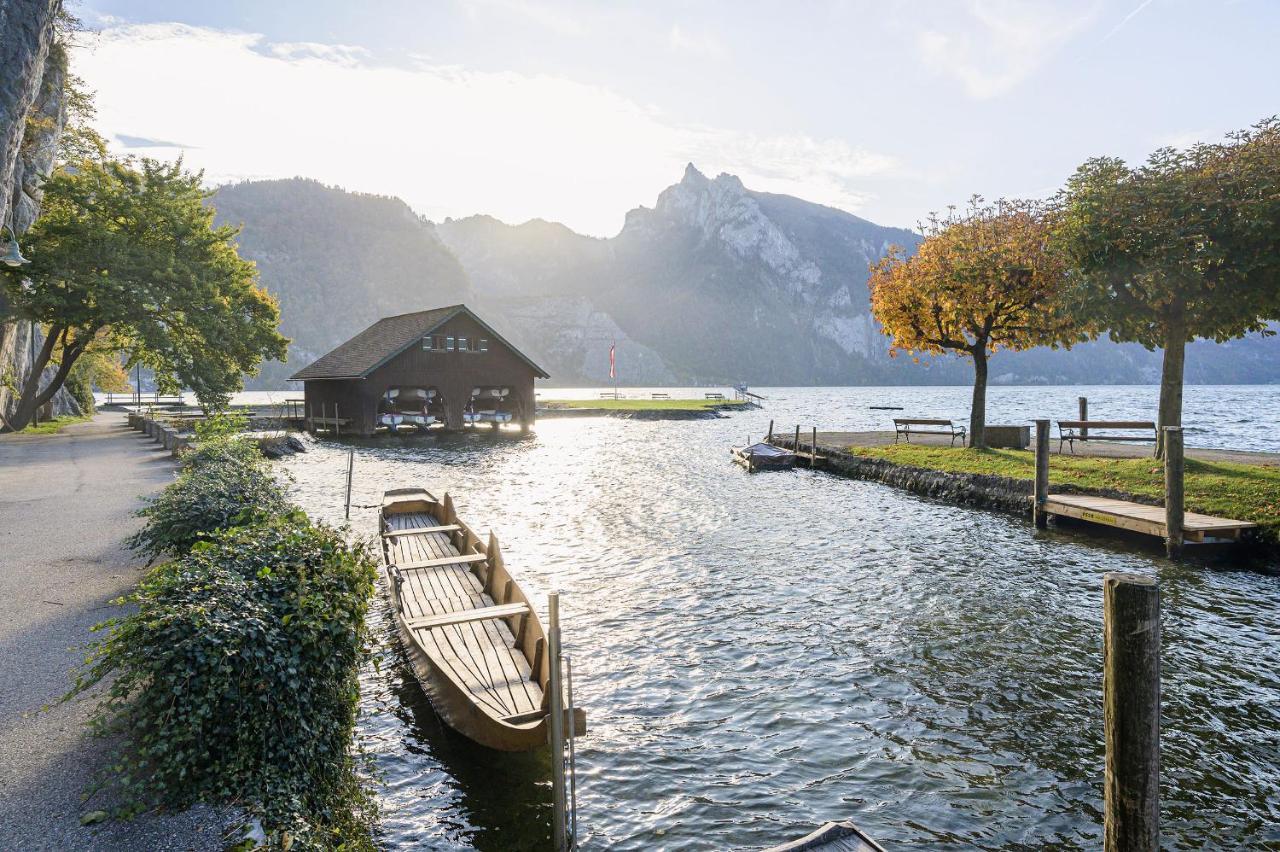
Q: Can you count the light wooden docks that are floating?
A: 1